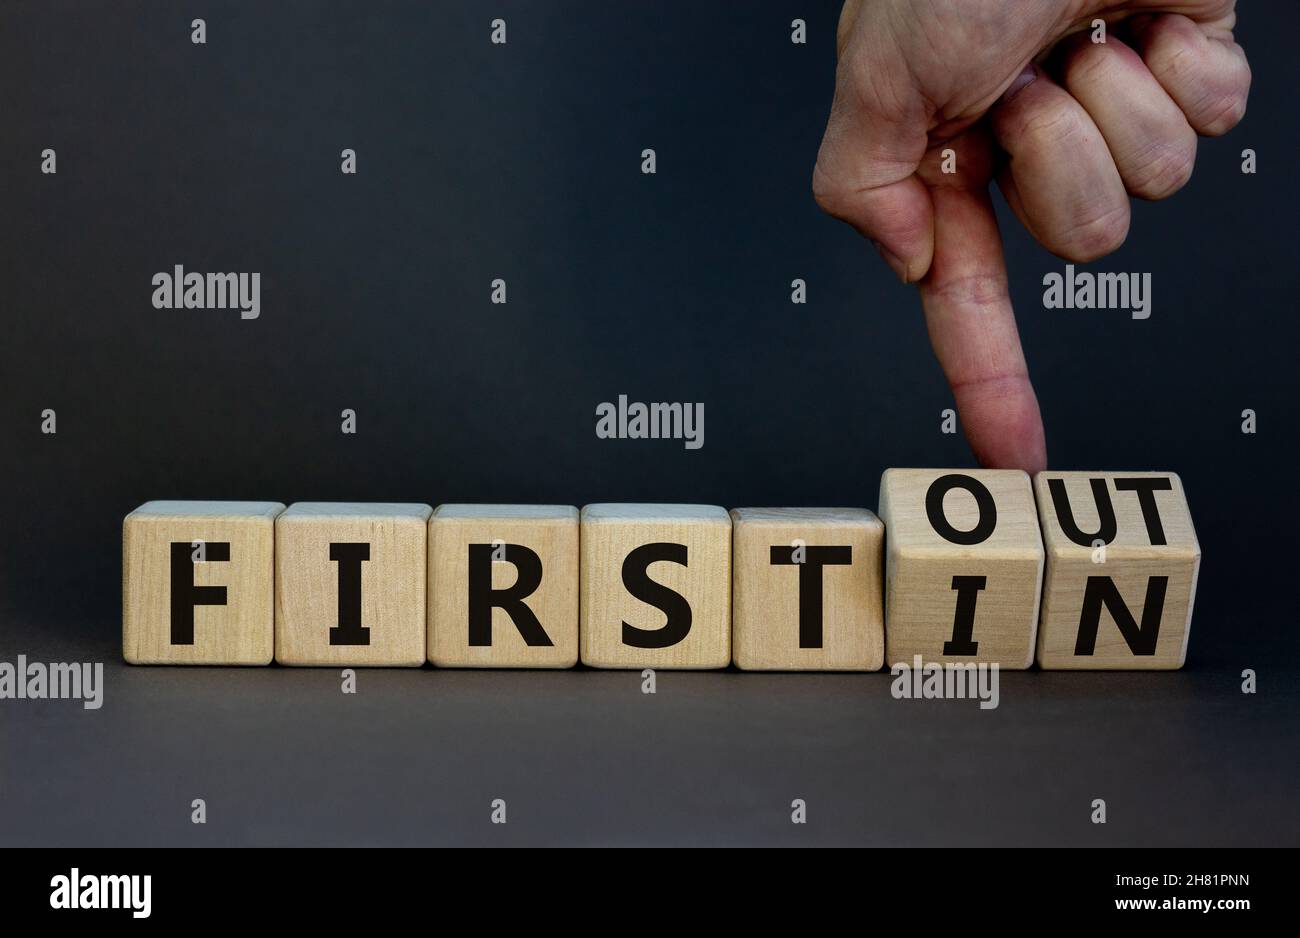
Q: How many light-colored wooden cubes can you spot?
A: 7